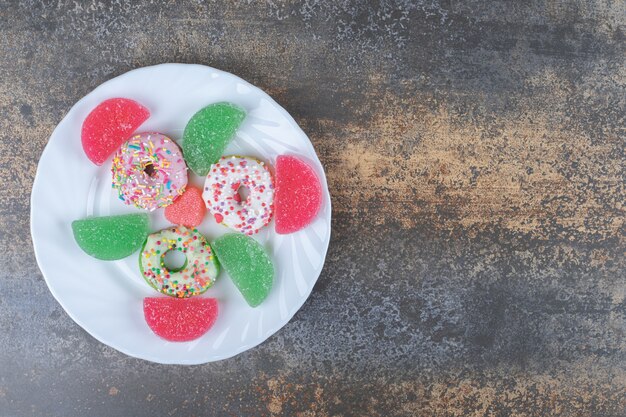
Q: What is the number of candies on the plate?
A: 7